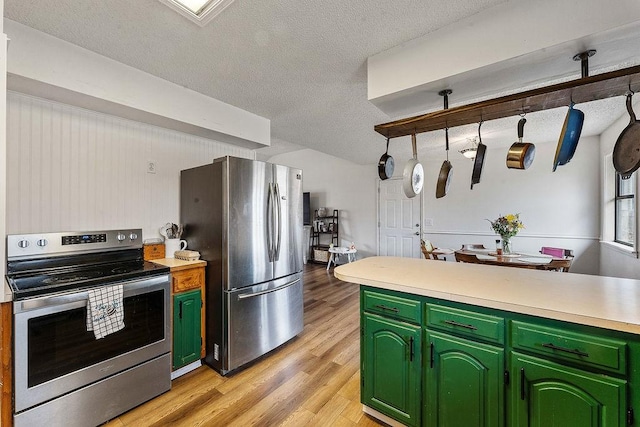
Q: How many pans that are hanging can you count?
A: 7